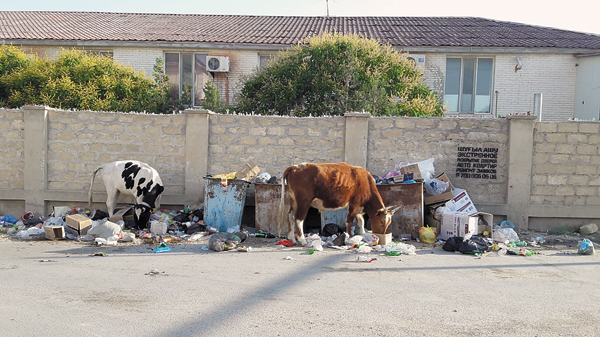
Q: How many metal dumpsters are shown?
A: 4